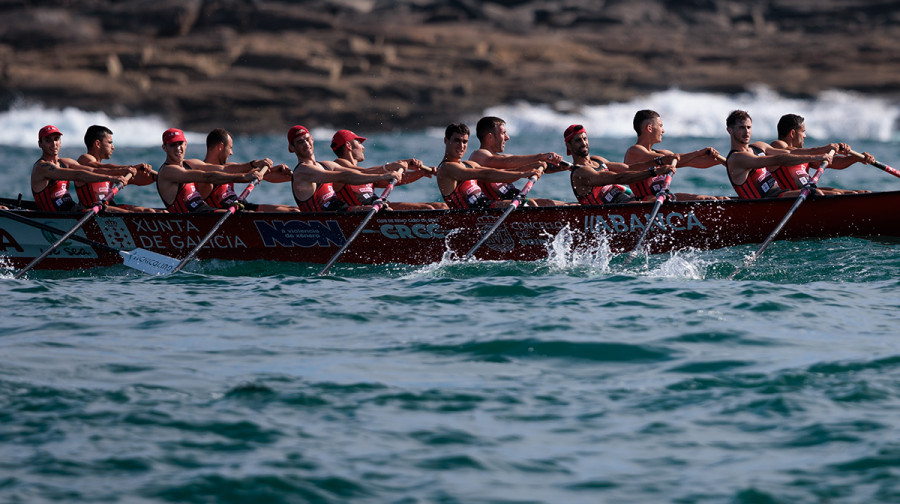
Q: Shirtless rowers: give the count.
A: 0